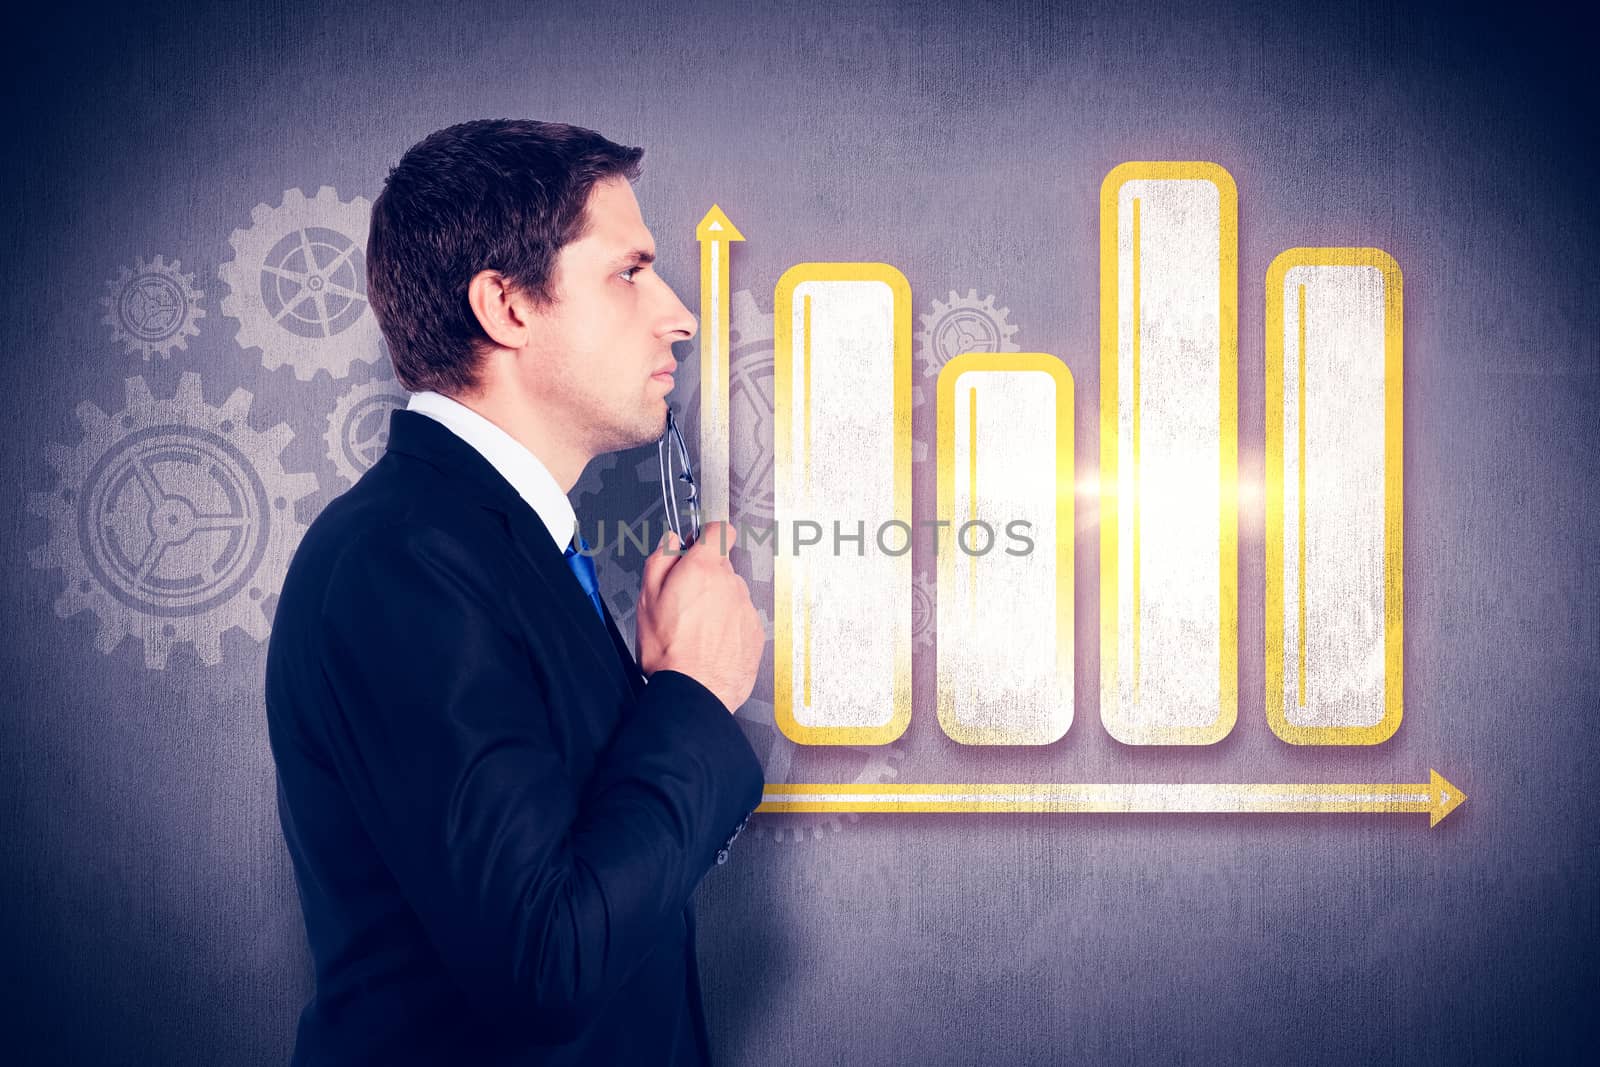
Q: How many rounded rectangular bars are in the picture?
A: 4